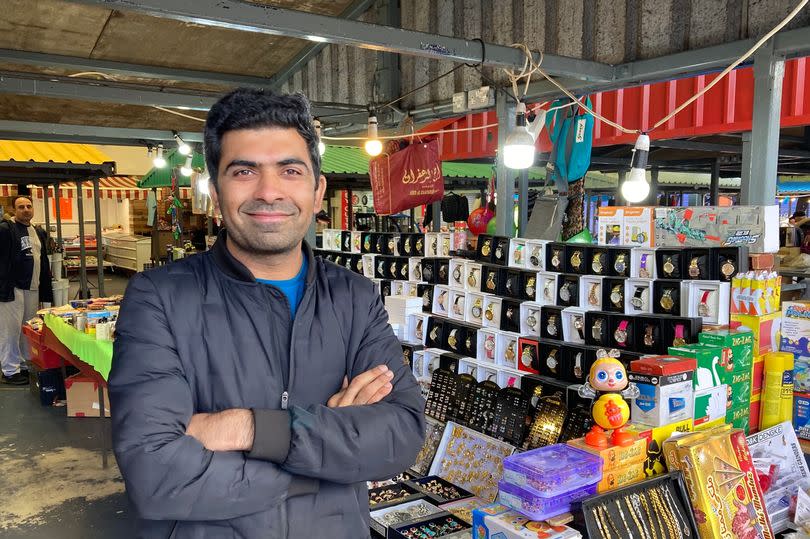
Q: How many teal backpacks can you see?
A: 1